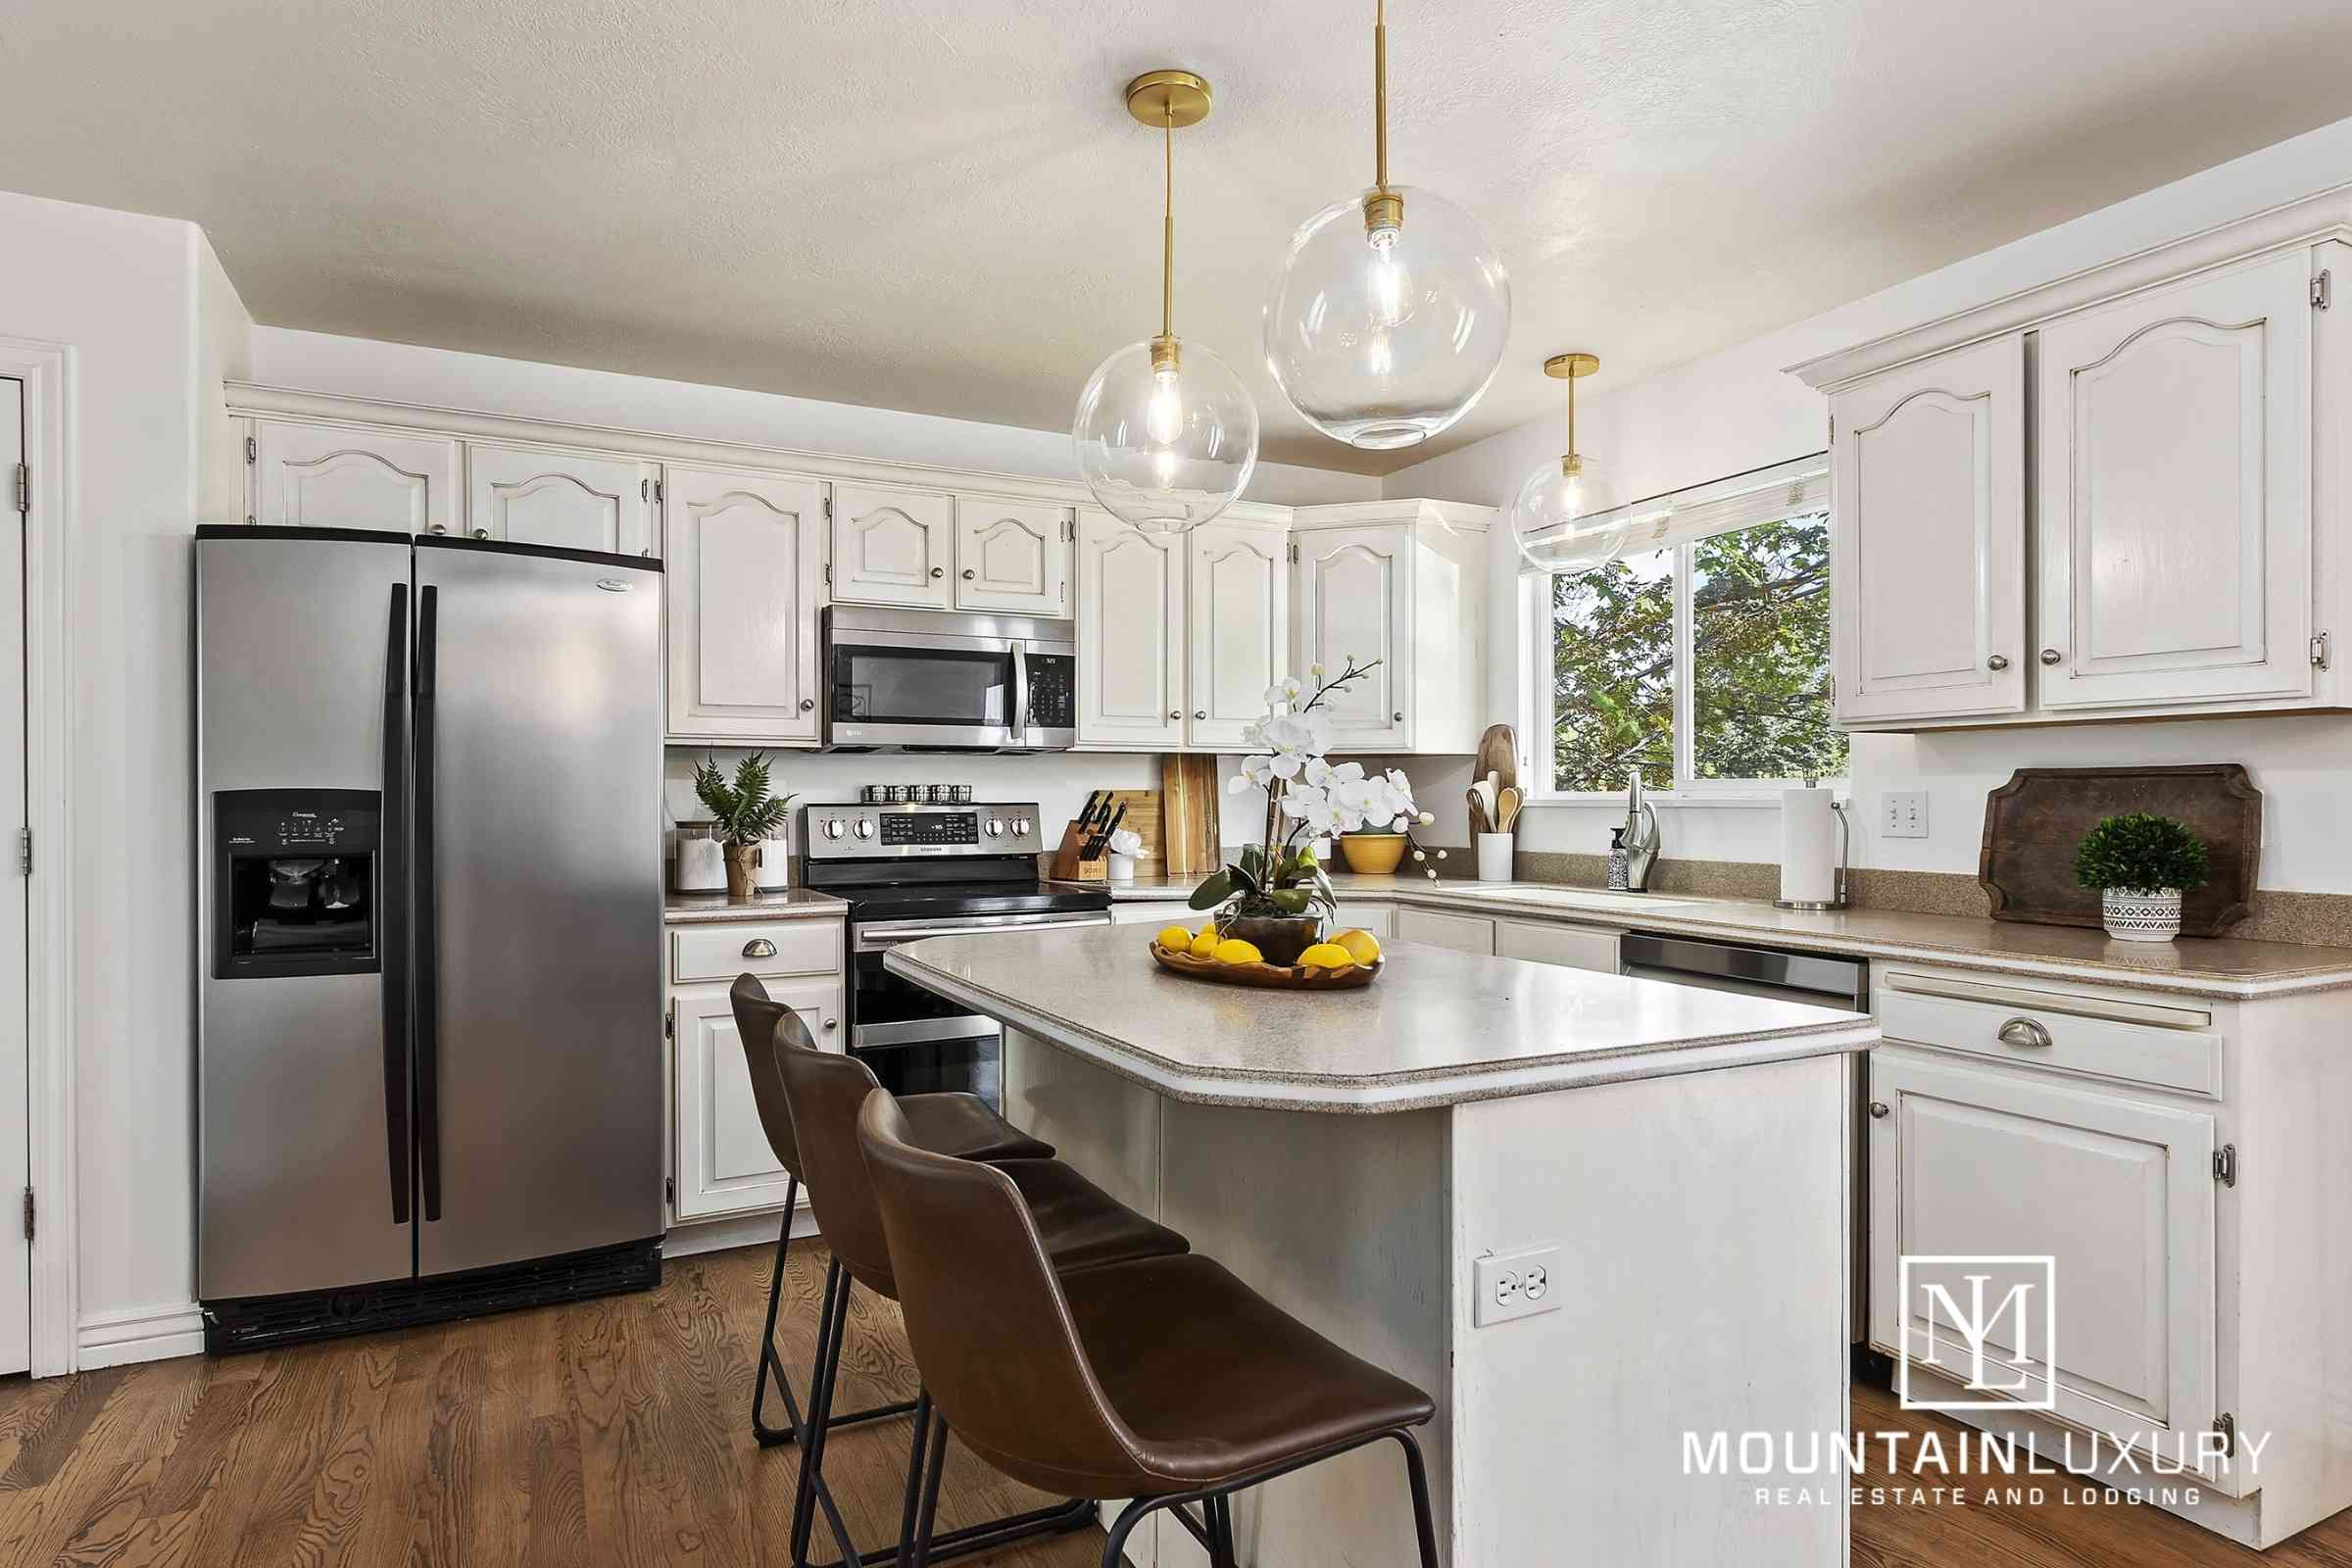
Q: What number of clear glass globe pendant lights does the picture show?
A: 3